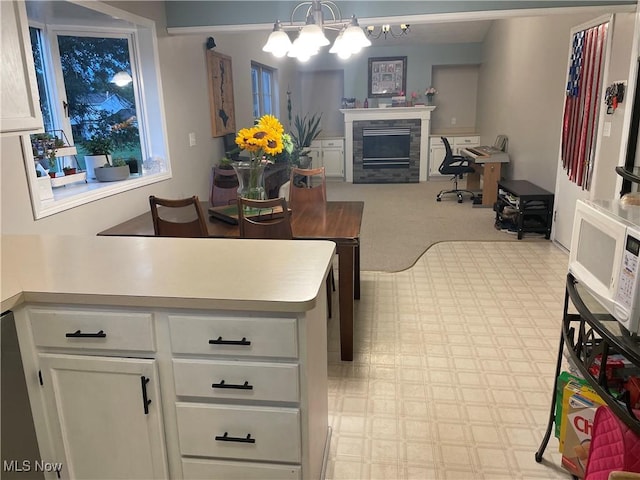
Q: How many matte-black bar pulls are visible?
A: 5